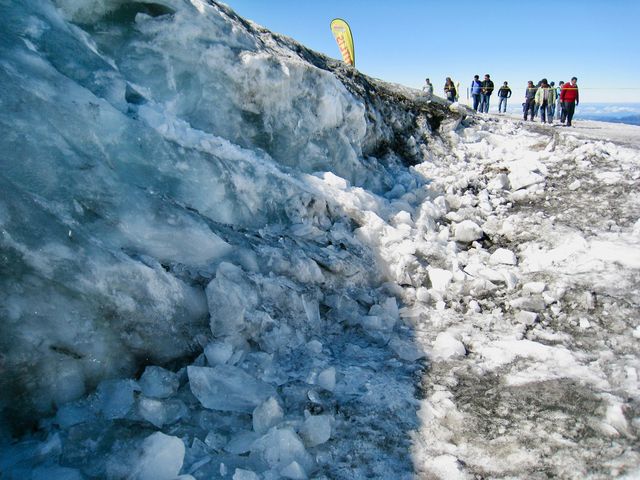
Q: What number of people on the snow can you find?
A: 11